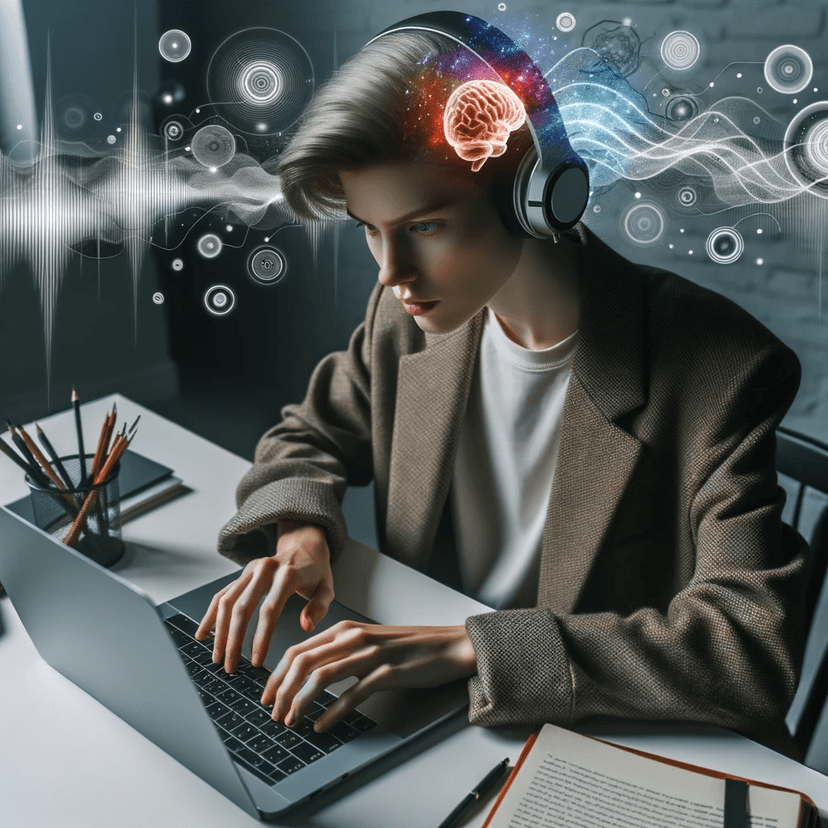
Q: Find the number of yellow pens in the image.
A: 0